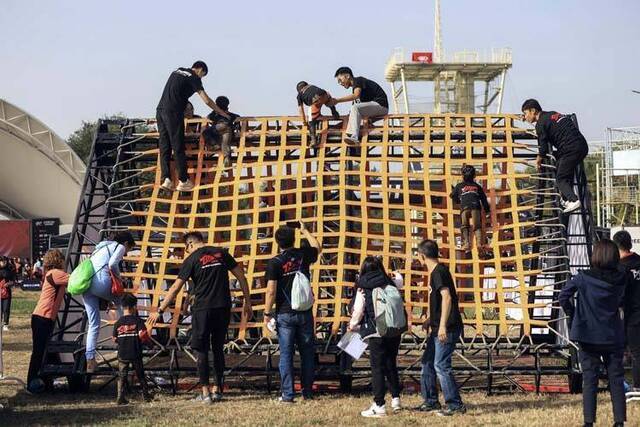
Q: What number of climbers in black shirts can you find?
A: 6